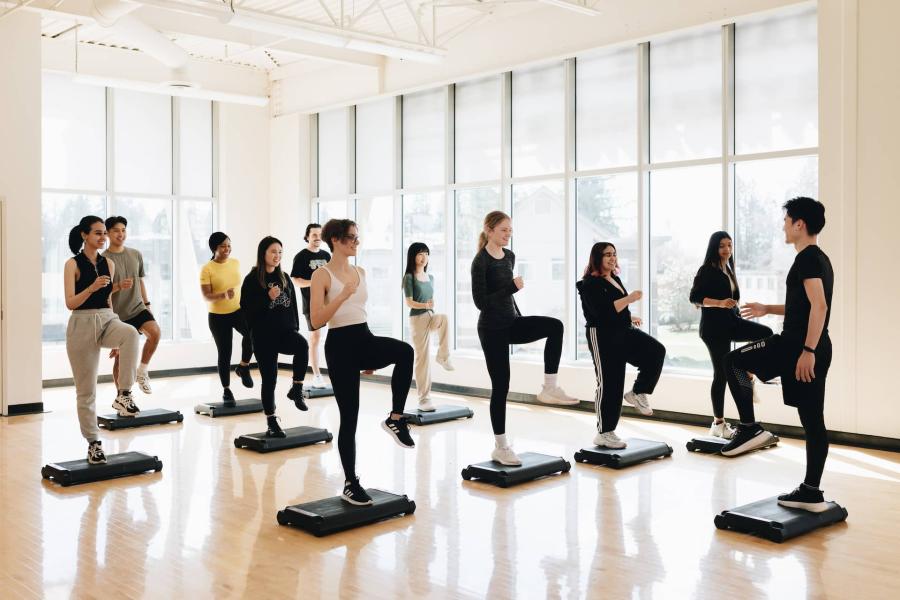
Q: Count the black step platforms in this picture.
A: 11